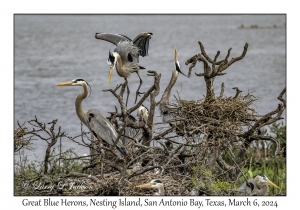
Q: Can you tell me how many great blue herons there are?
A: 6